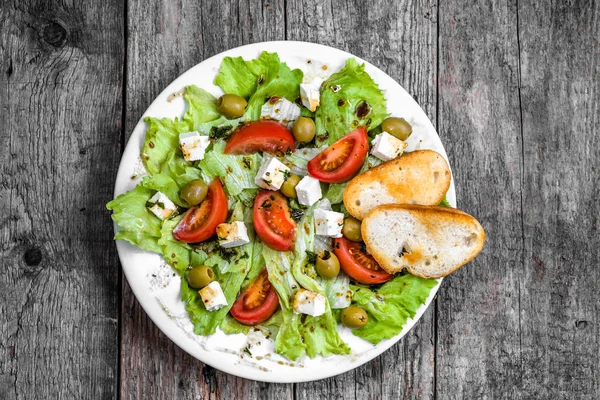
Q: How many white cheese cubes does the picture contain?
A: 10